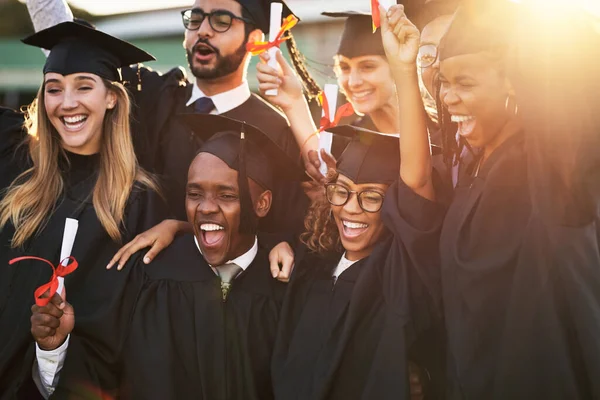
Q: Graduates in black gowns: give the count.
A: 7